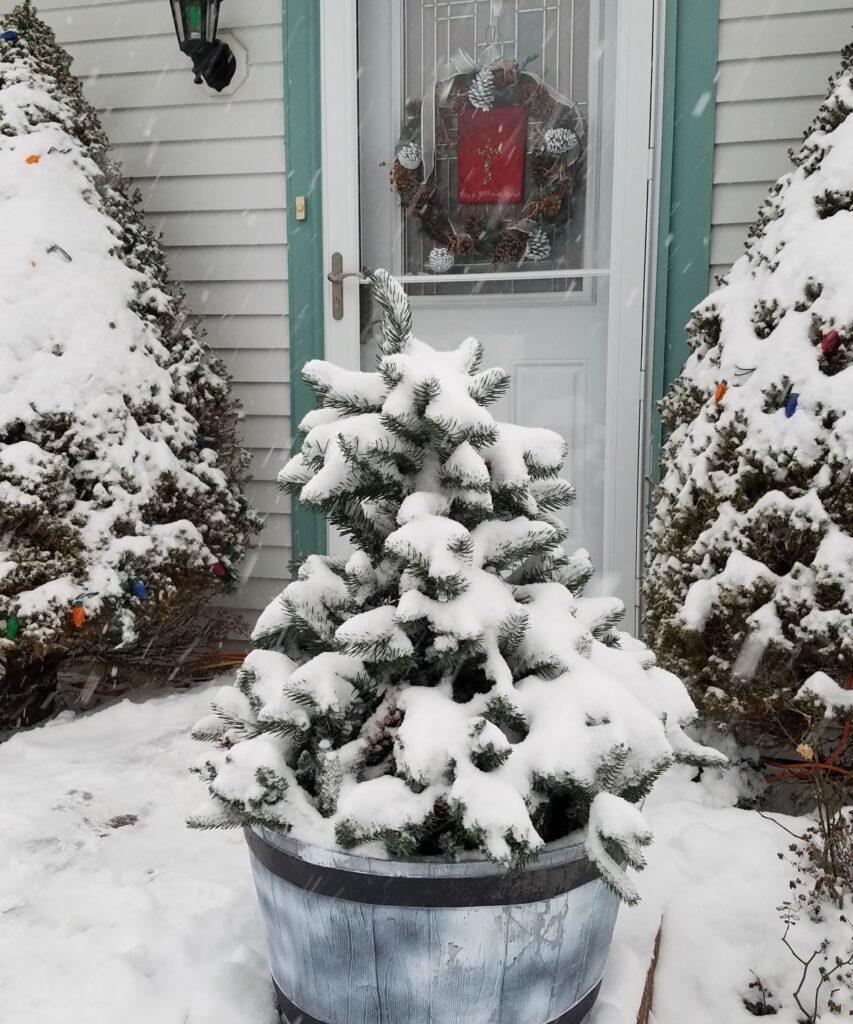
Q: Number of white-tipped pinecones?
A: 5